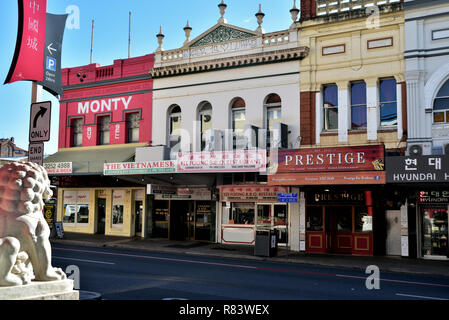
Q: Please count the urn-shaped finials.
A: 5